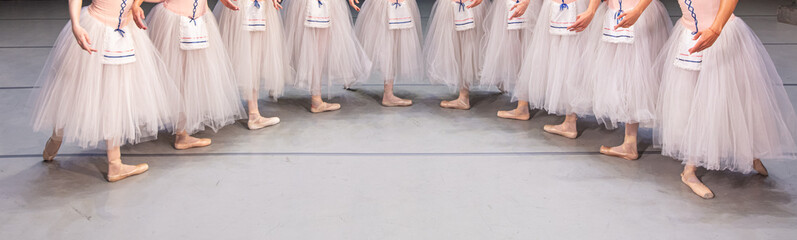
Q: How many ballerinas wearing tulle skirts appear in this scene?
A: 10